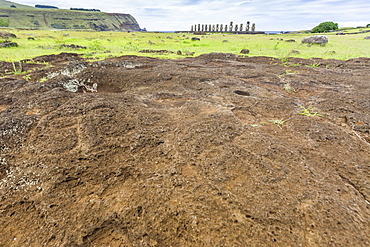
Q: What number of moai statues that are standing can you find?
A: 15